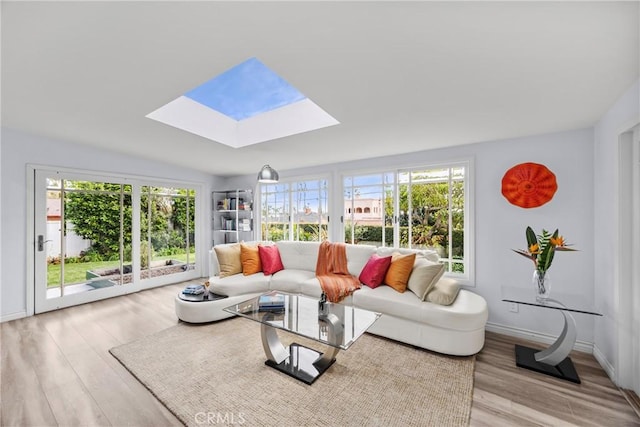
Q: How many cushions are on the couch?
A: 7